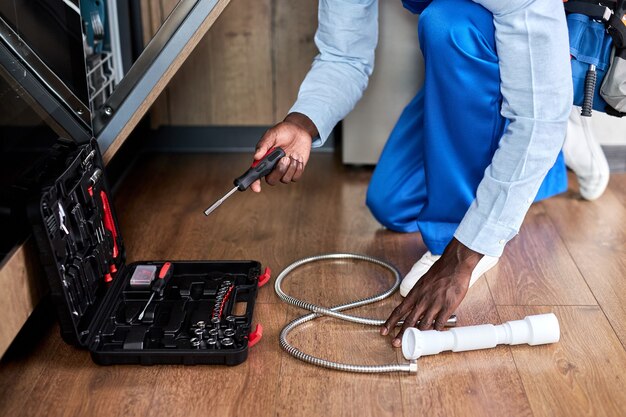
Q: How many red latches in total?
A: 2